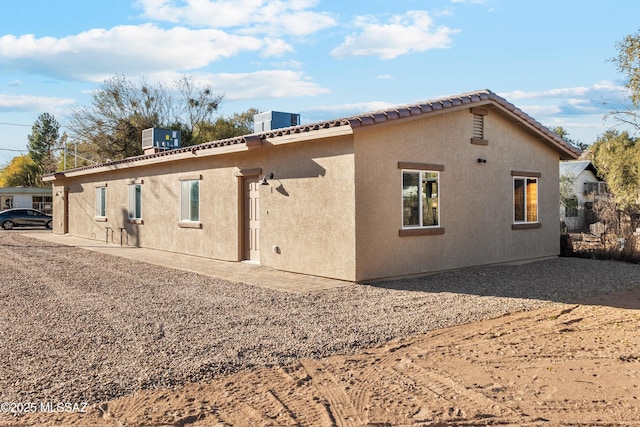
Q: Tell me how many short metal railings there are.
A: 2